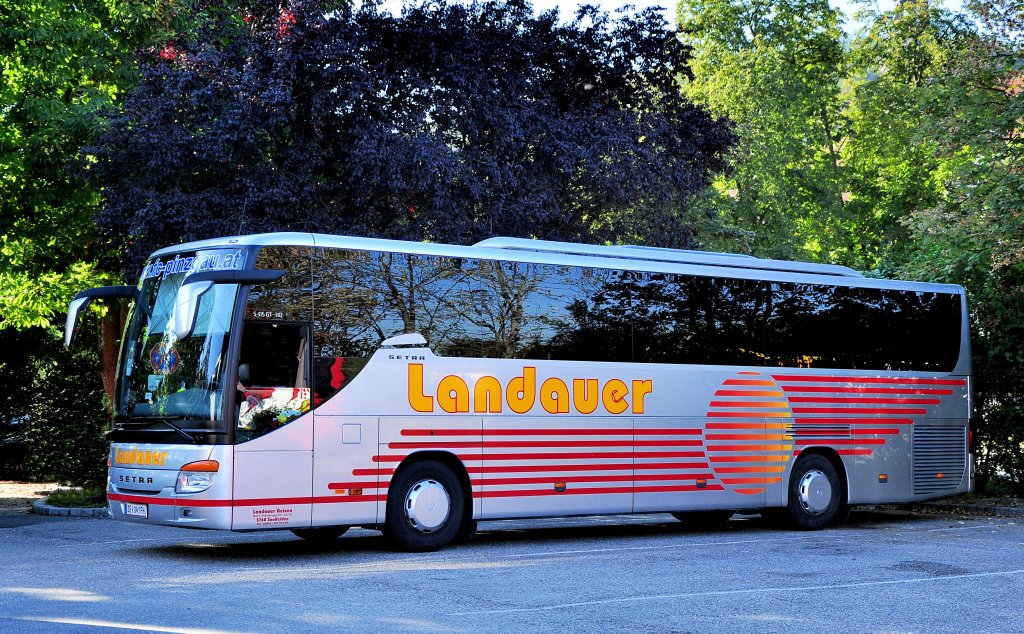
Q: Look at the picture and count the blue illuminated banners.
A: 1